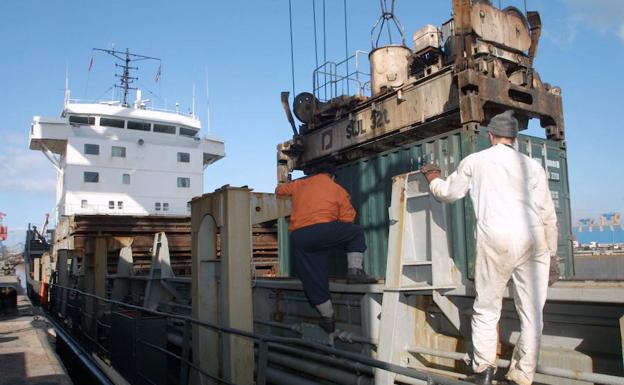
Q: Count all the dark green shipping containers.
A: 1